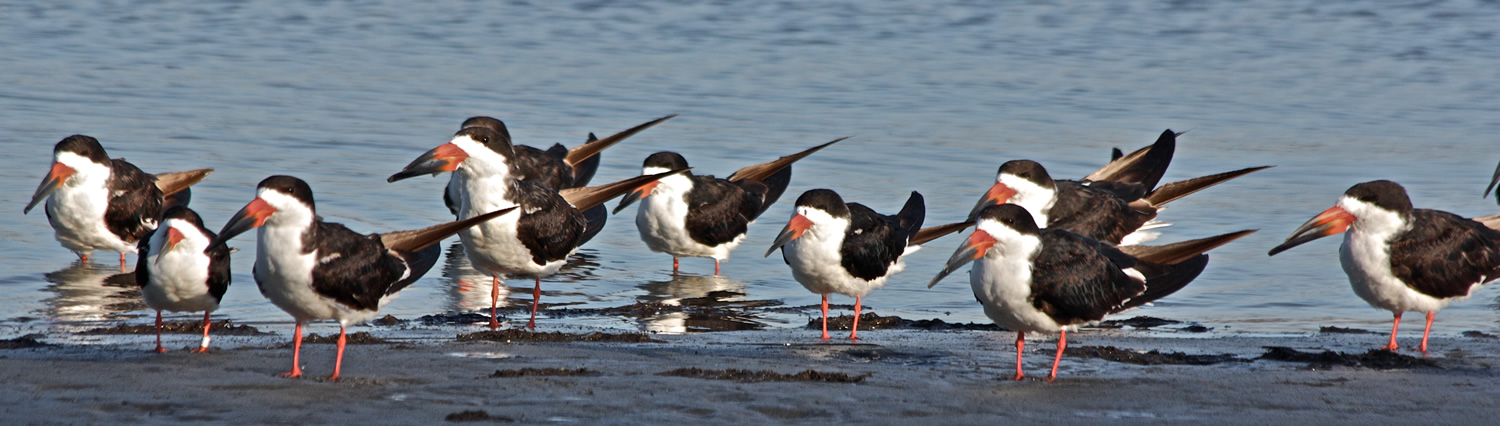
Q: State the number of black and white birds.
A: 10